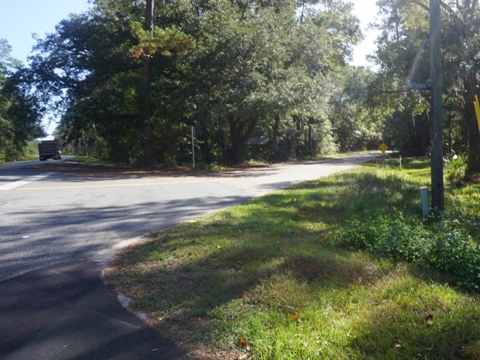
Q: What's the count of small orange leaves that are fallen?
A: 2